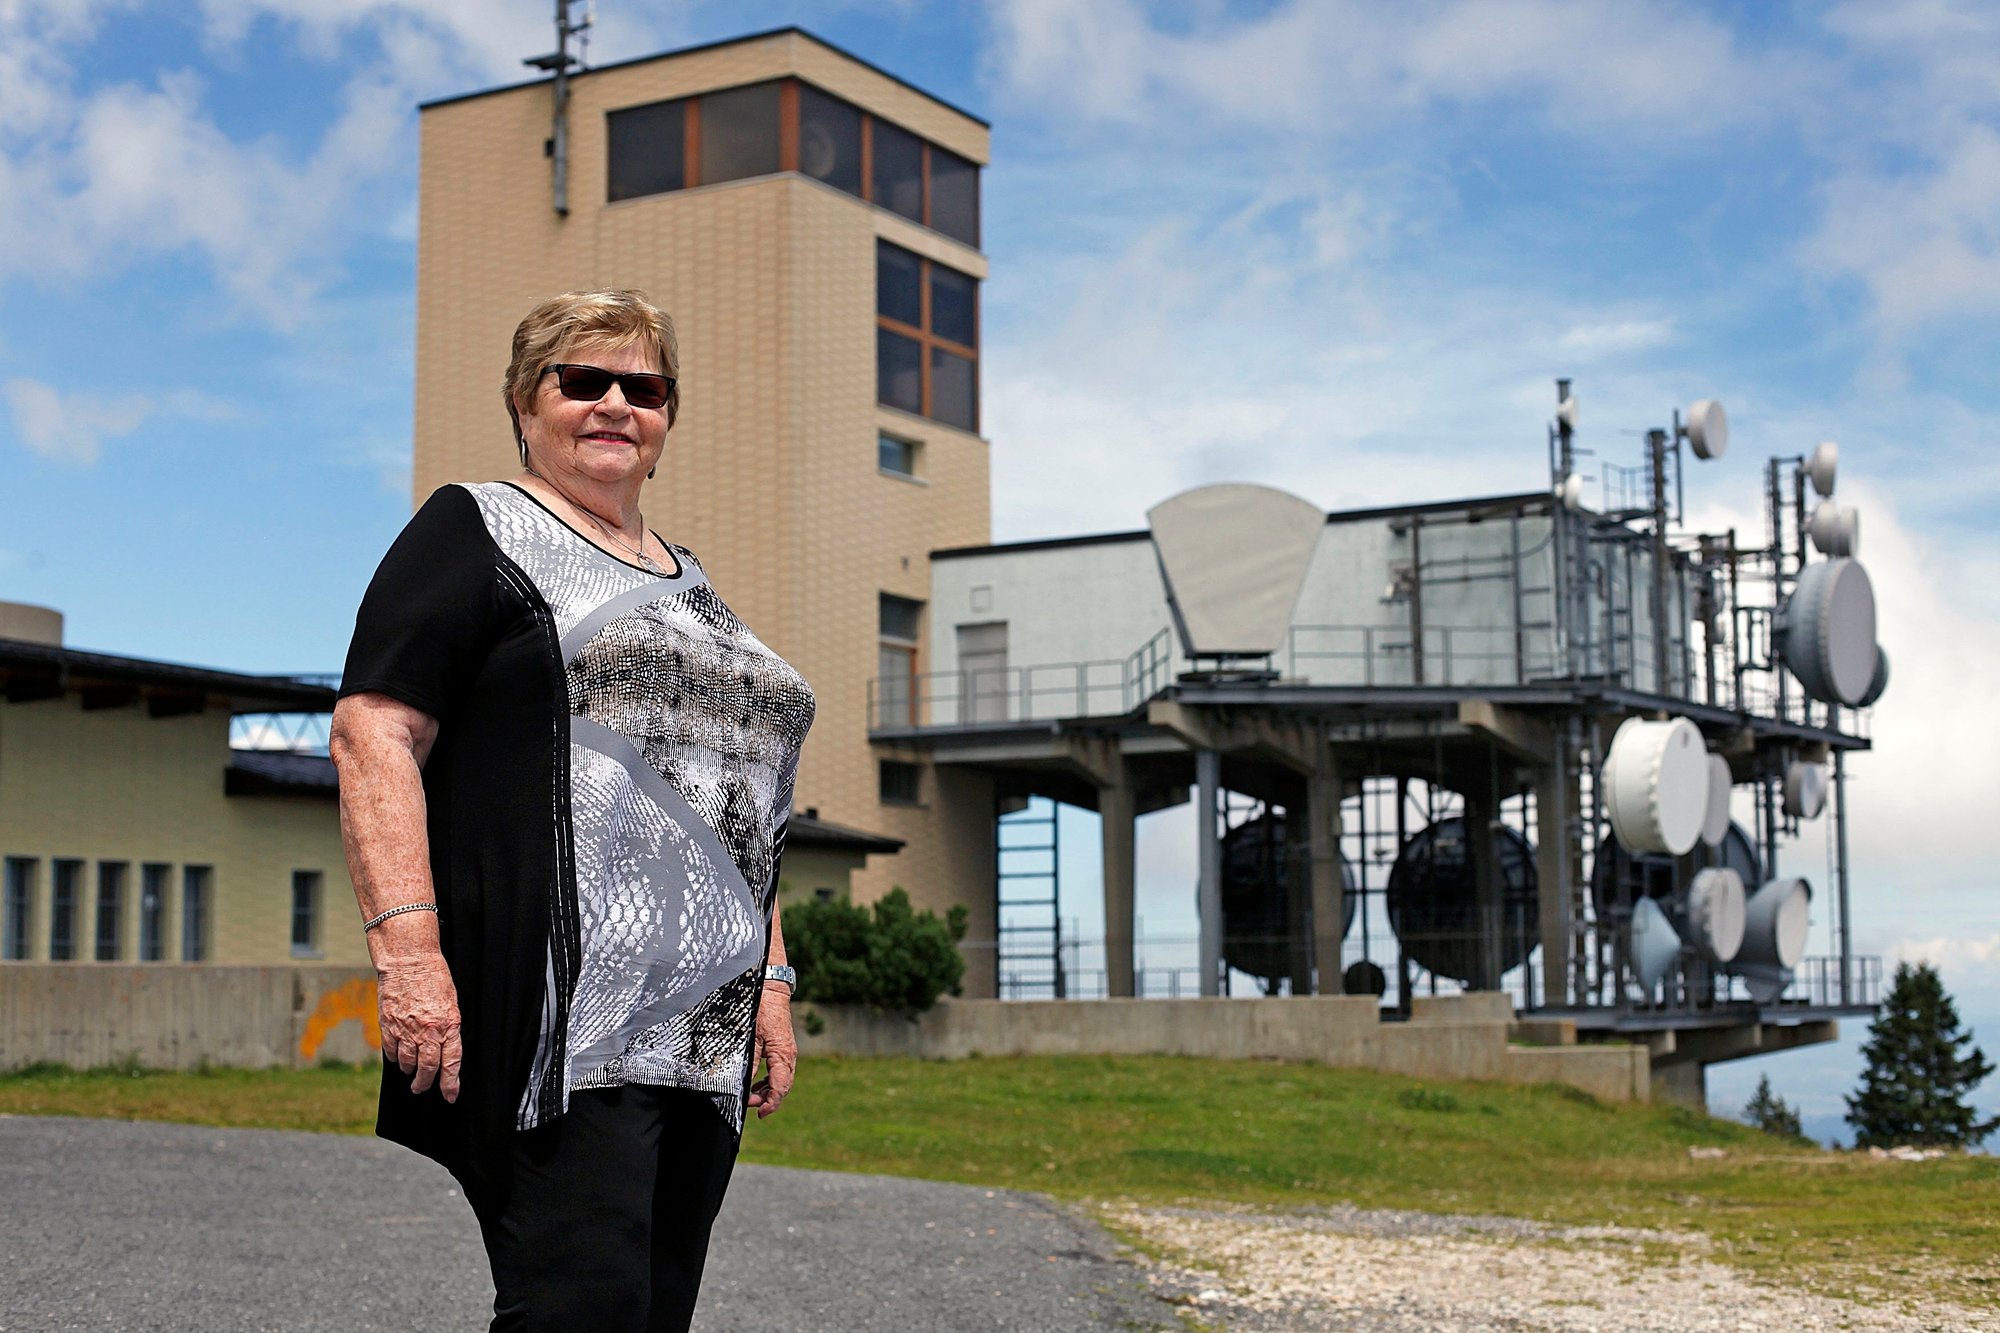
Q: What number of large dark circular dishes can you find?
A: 3